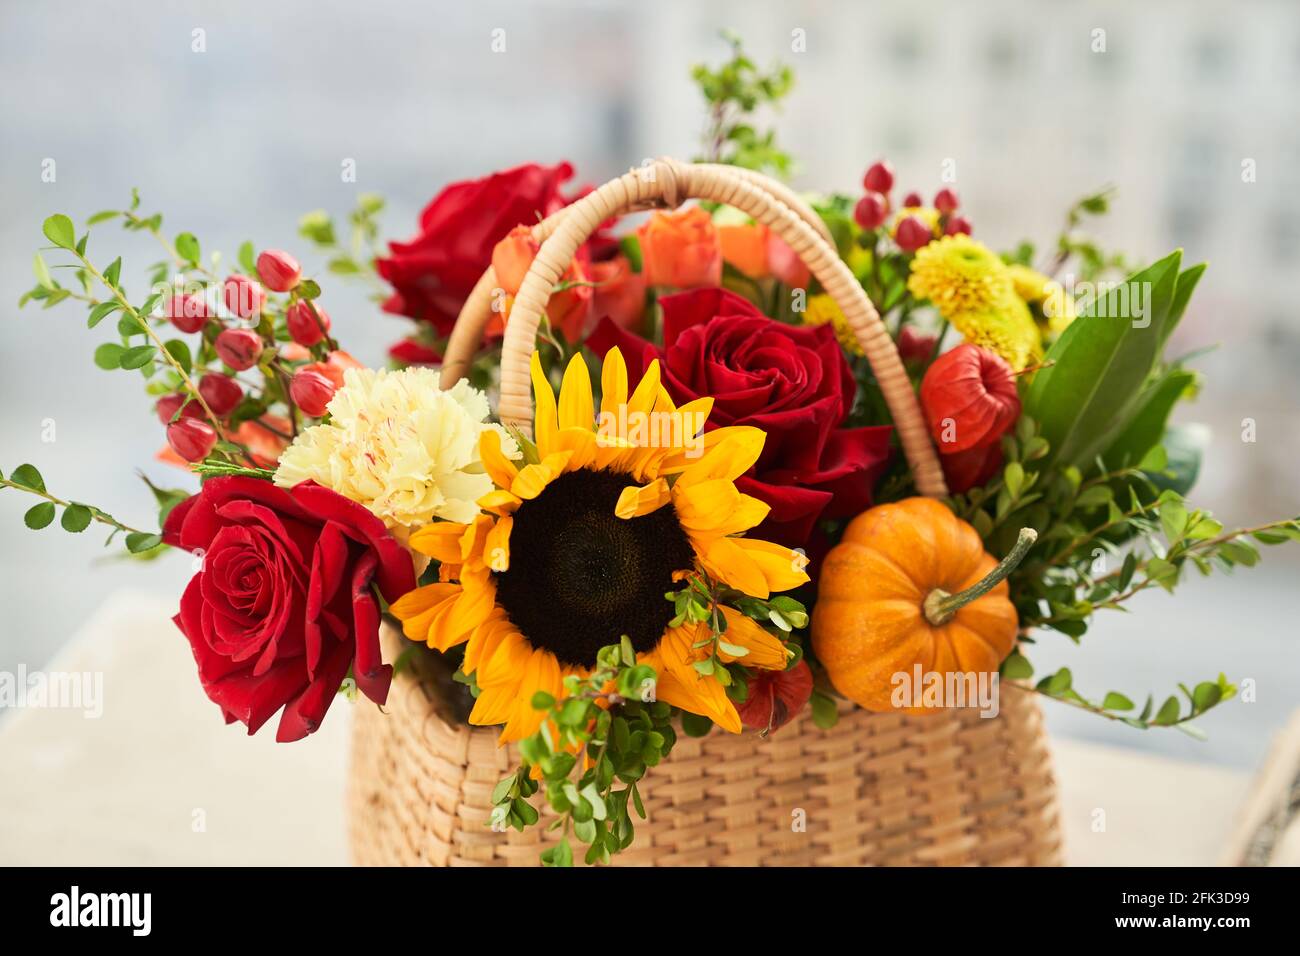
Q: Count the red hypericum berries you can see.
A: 15